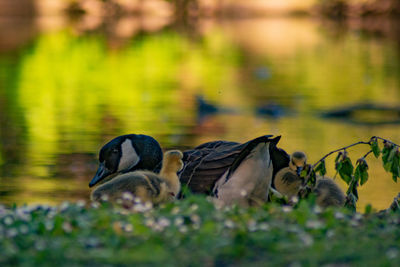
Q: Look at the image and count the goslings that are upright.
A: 2